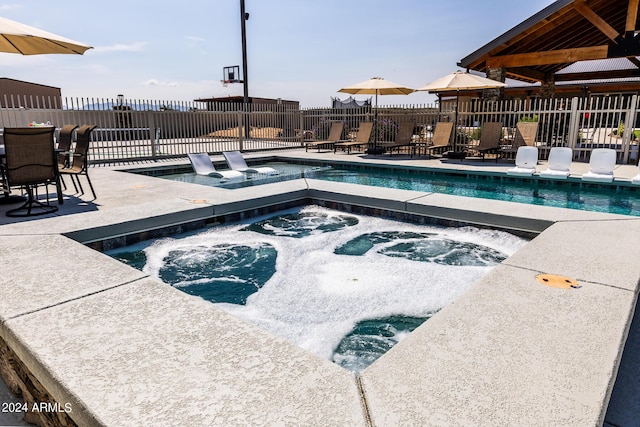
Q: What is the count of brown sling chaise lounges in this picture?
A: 6